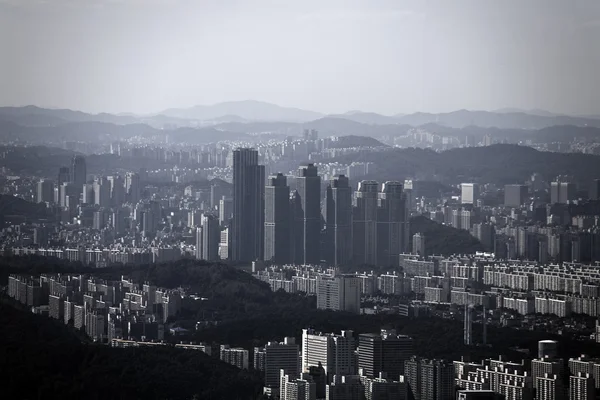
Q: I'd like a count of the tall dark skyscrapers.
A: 6